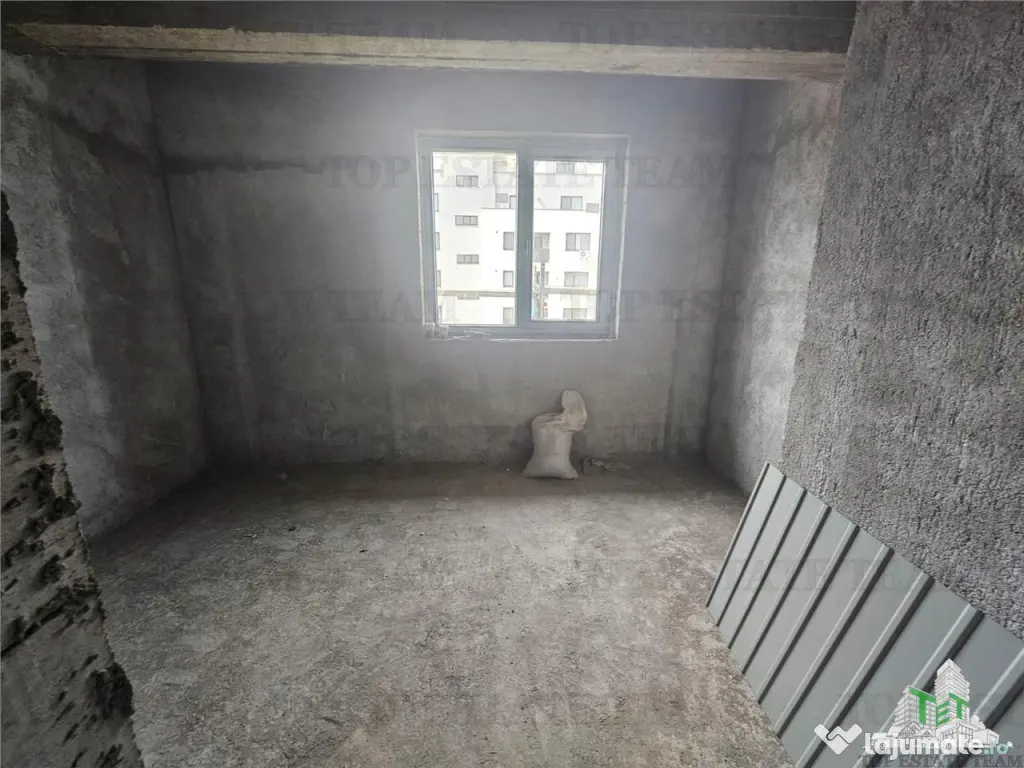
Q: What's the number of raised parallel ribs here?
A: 9